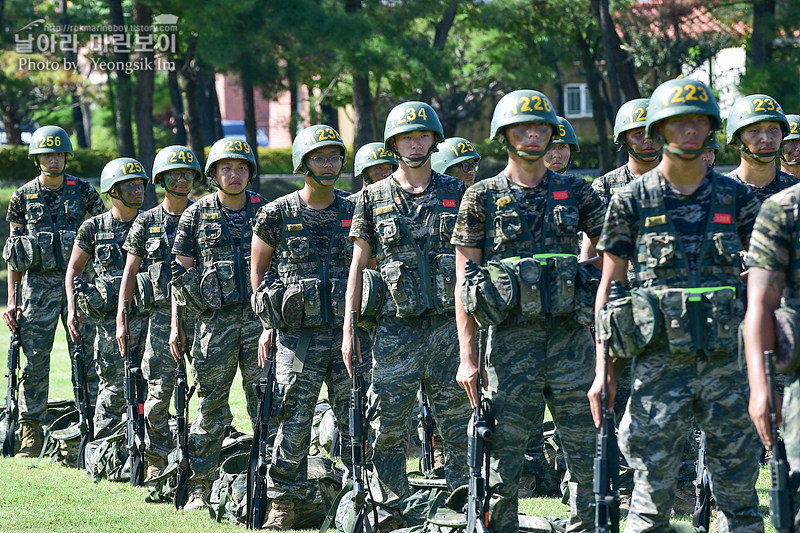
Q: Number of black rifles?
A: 11